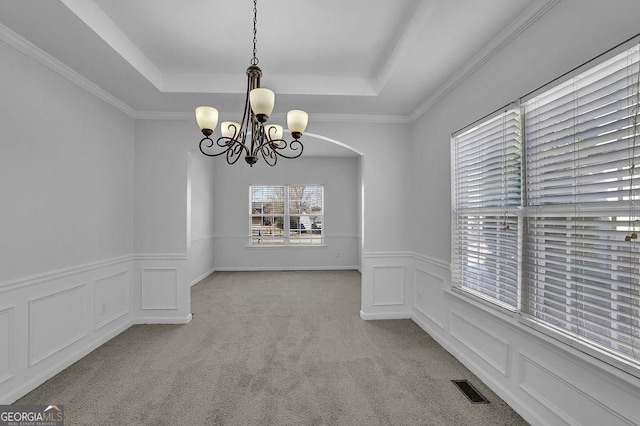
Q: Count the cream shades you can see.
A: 5